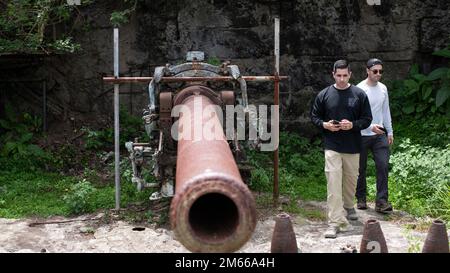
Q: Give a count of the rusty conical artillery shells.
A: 3